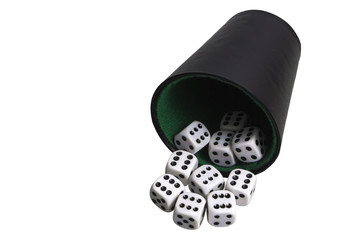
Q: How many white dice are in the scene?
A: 10